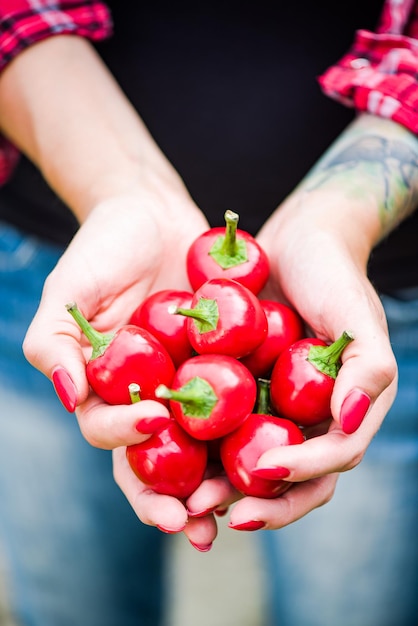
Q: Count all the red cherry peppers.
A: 9